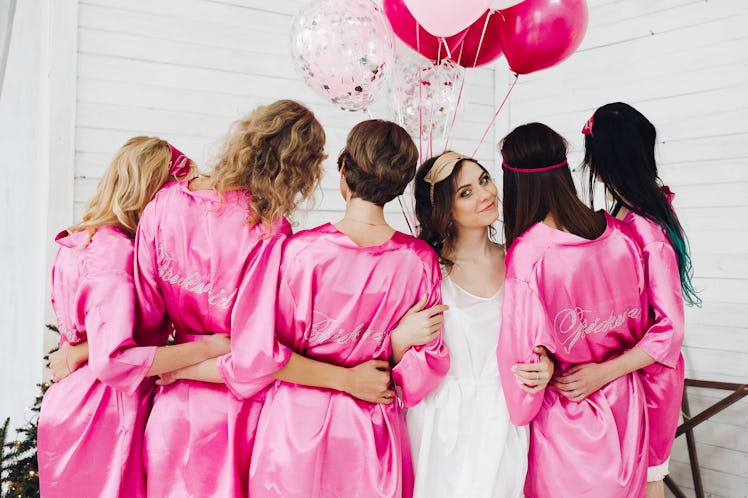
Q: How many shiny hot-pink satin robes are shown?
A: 5